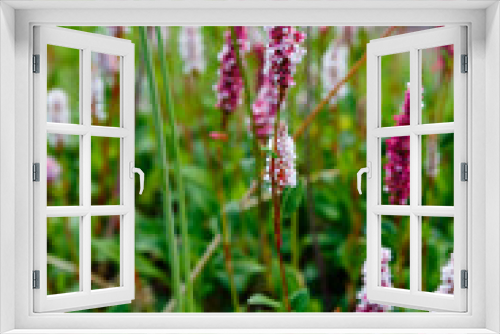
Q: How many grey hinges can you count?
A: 6